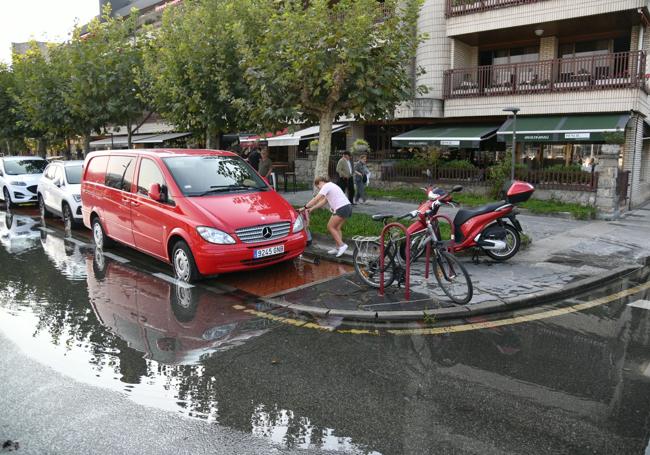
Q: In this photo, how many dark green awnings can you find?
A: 2